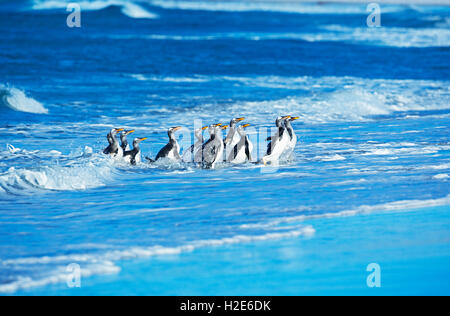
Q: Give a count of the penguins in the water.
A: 11